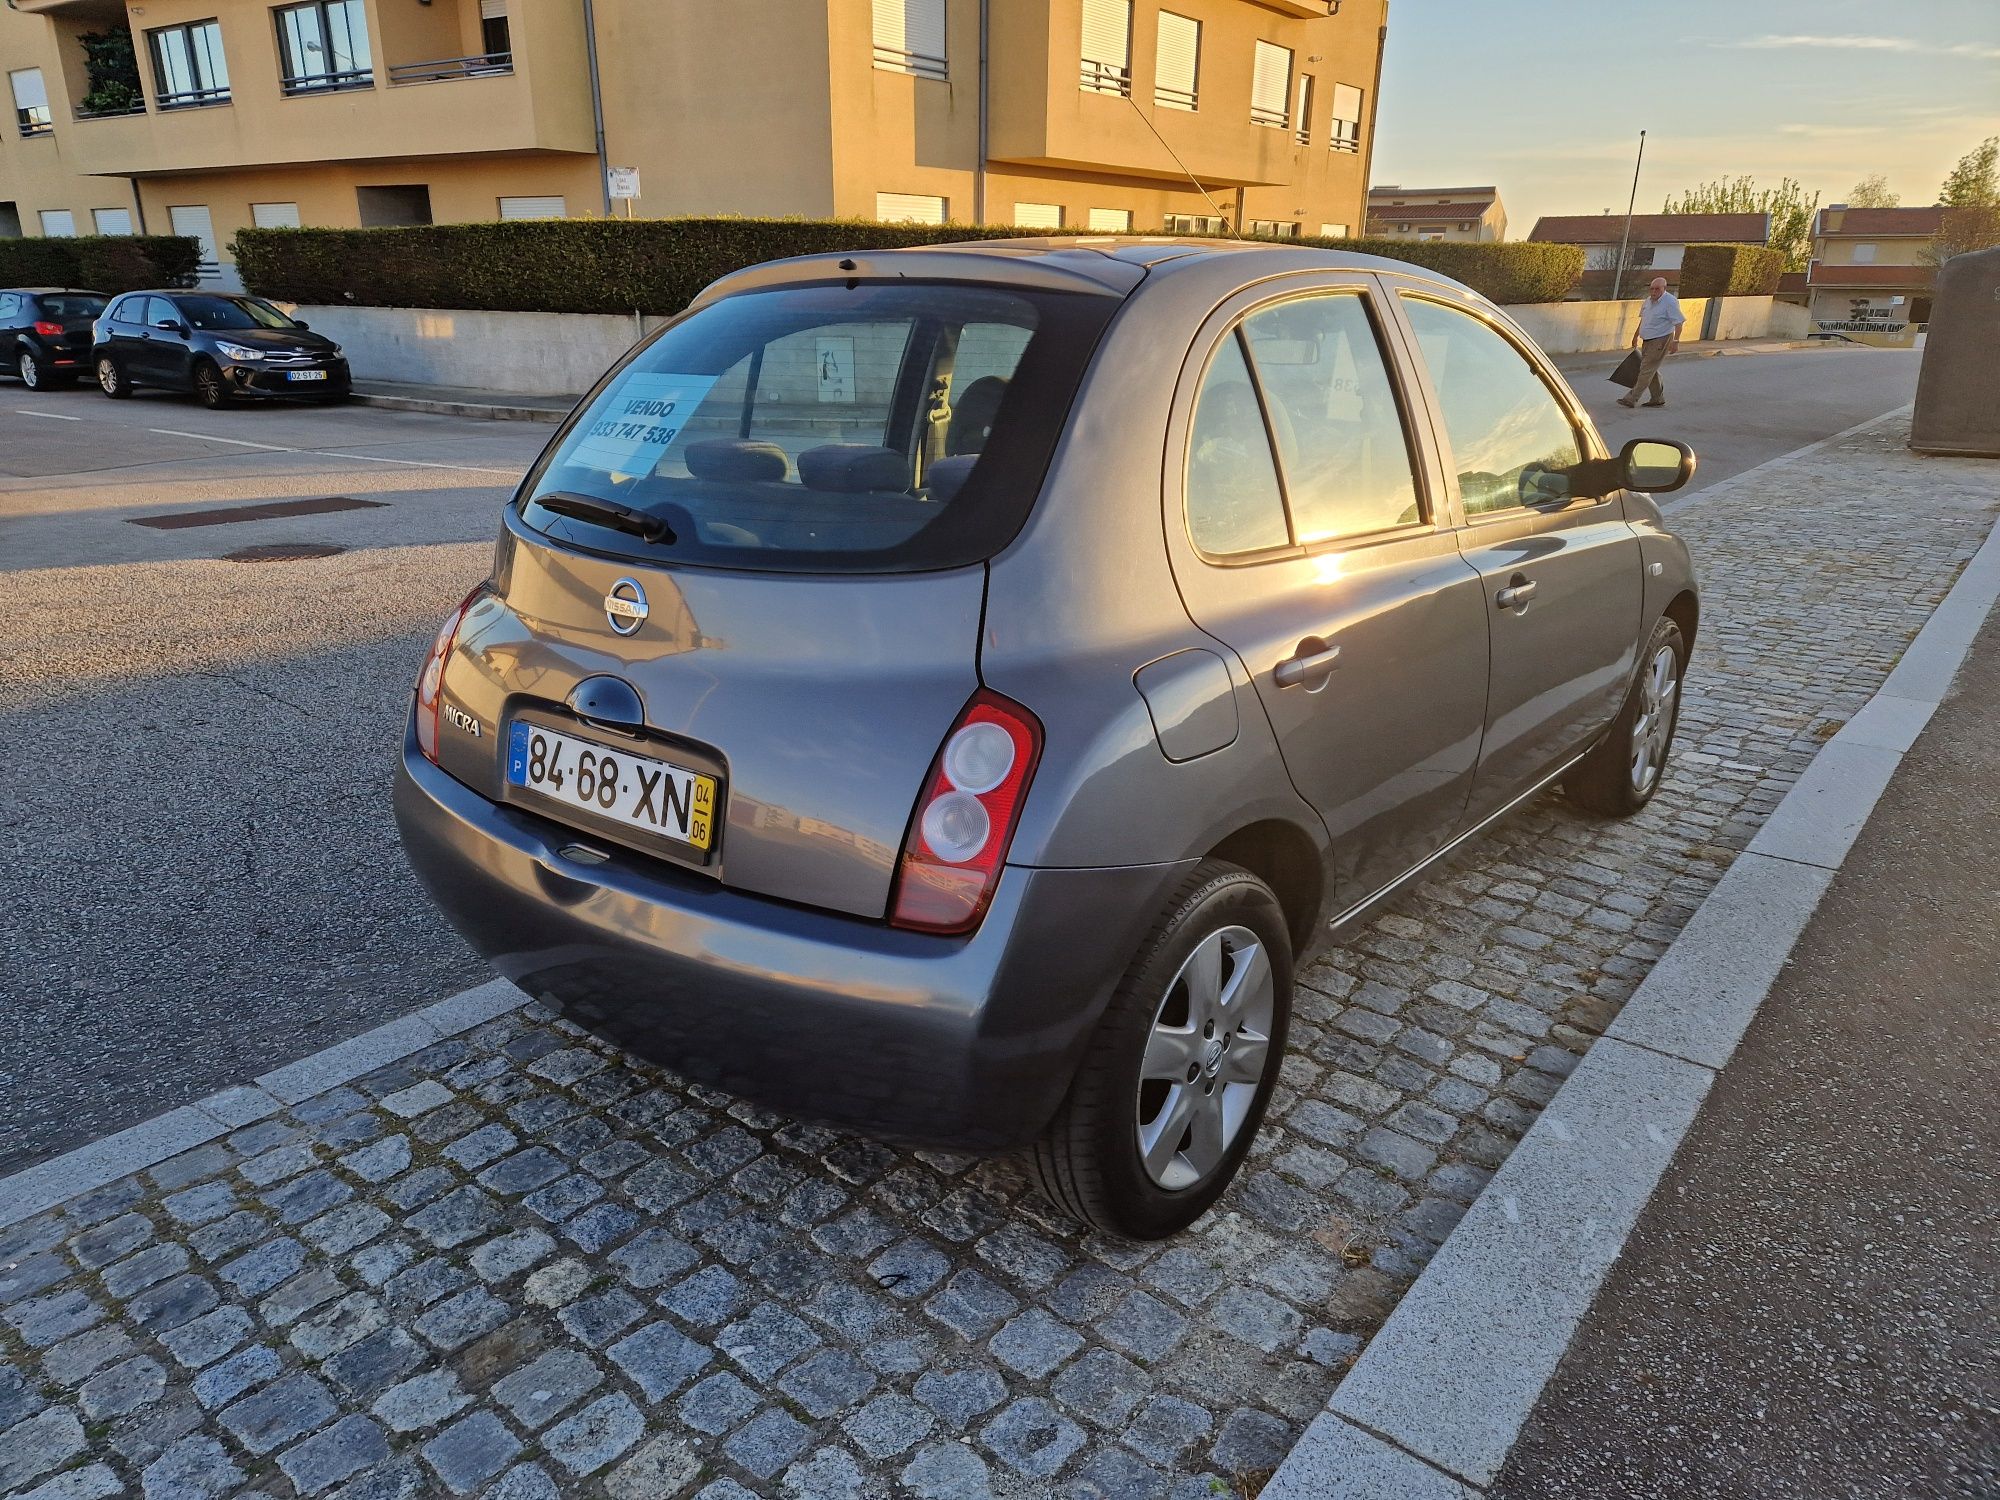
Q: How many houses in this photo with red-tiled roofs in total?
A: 3